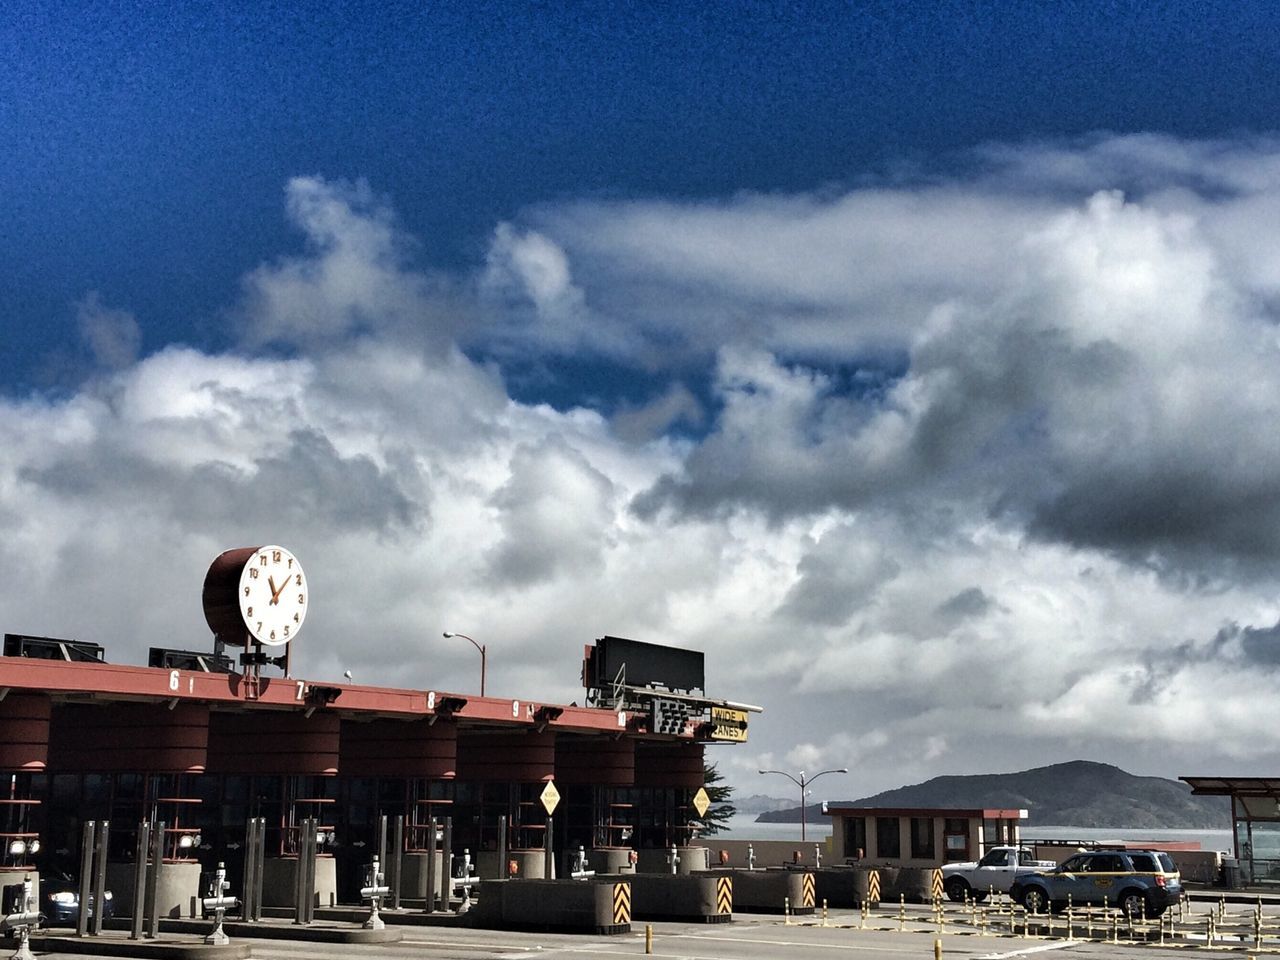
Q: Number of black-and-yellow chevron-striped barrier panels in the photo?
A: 5